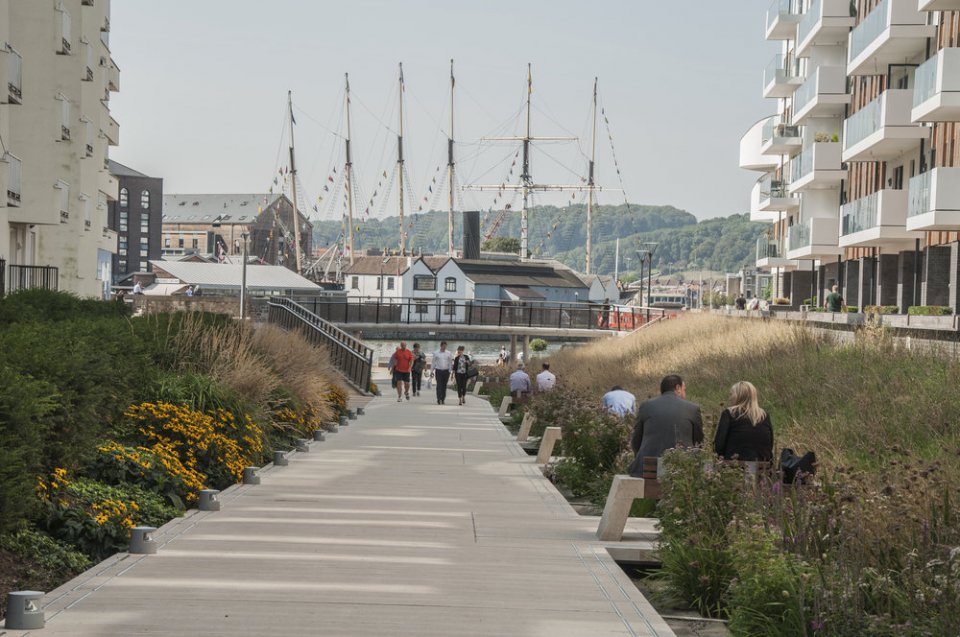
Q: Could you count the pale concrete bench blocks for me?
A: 5